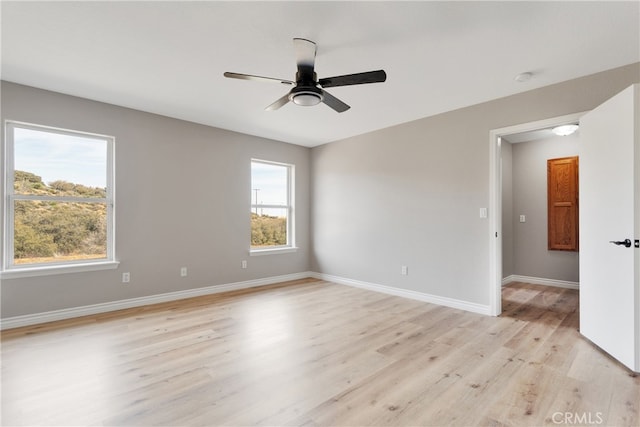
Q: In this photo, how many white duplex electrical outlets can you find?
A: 4